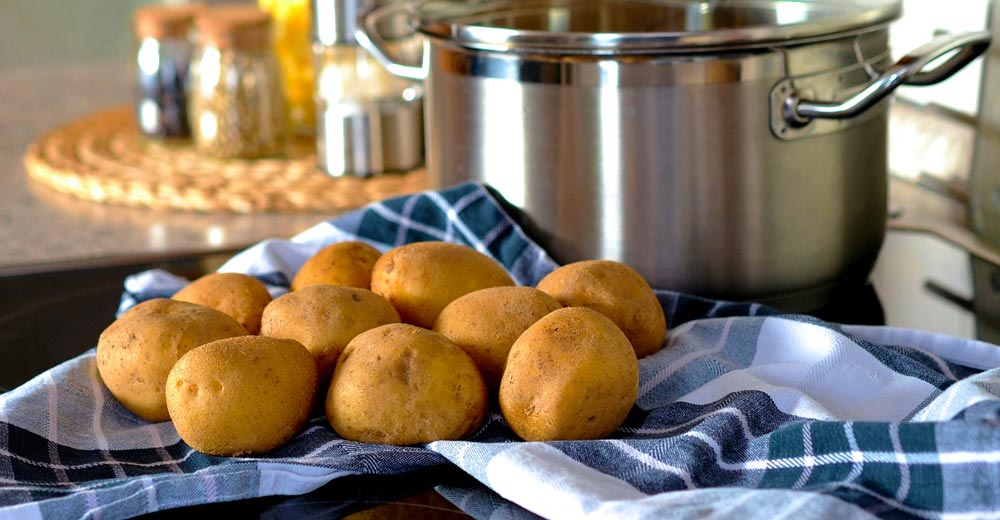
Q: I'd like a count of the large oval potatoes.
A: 10